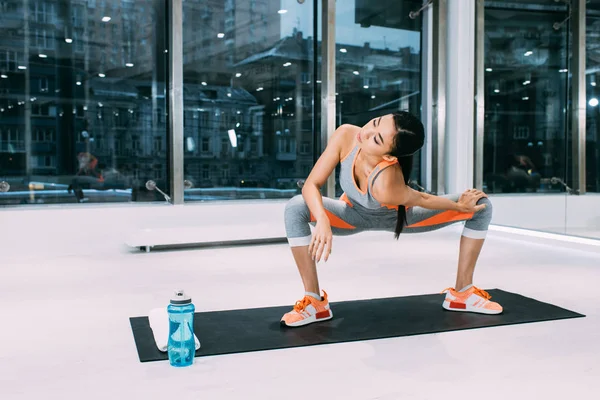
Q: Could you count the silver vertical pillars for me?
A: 5